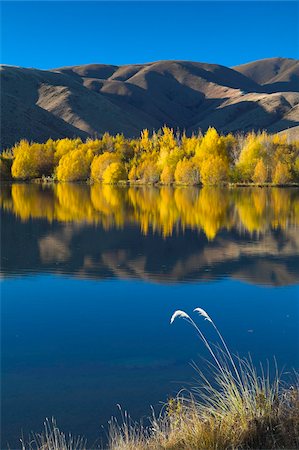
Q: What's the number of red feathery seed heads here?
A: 0